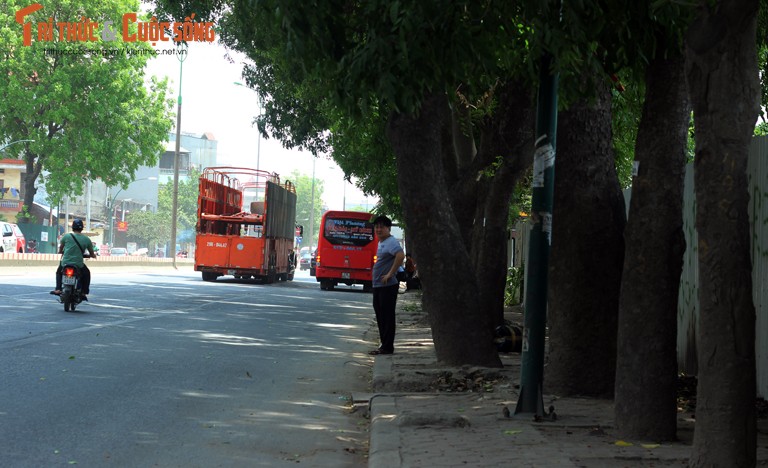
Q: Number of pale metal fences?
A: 1